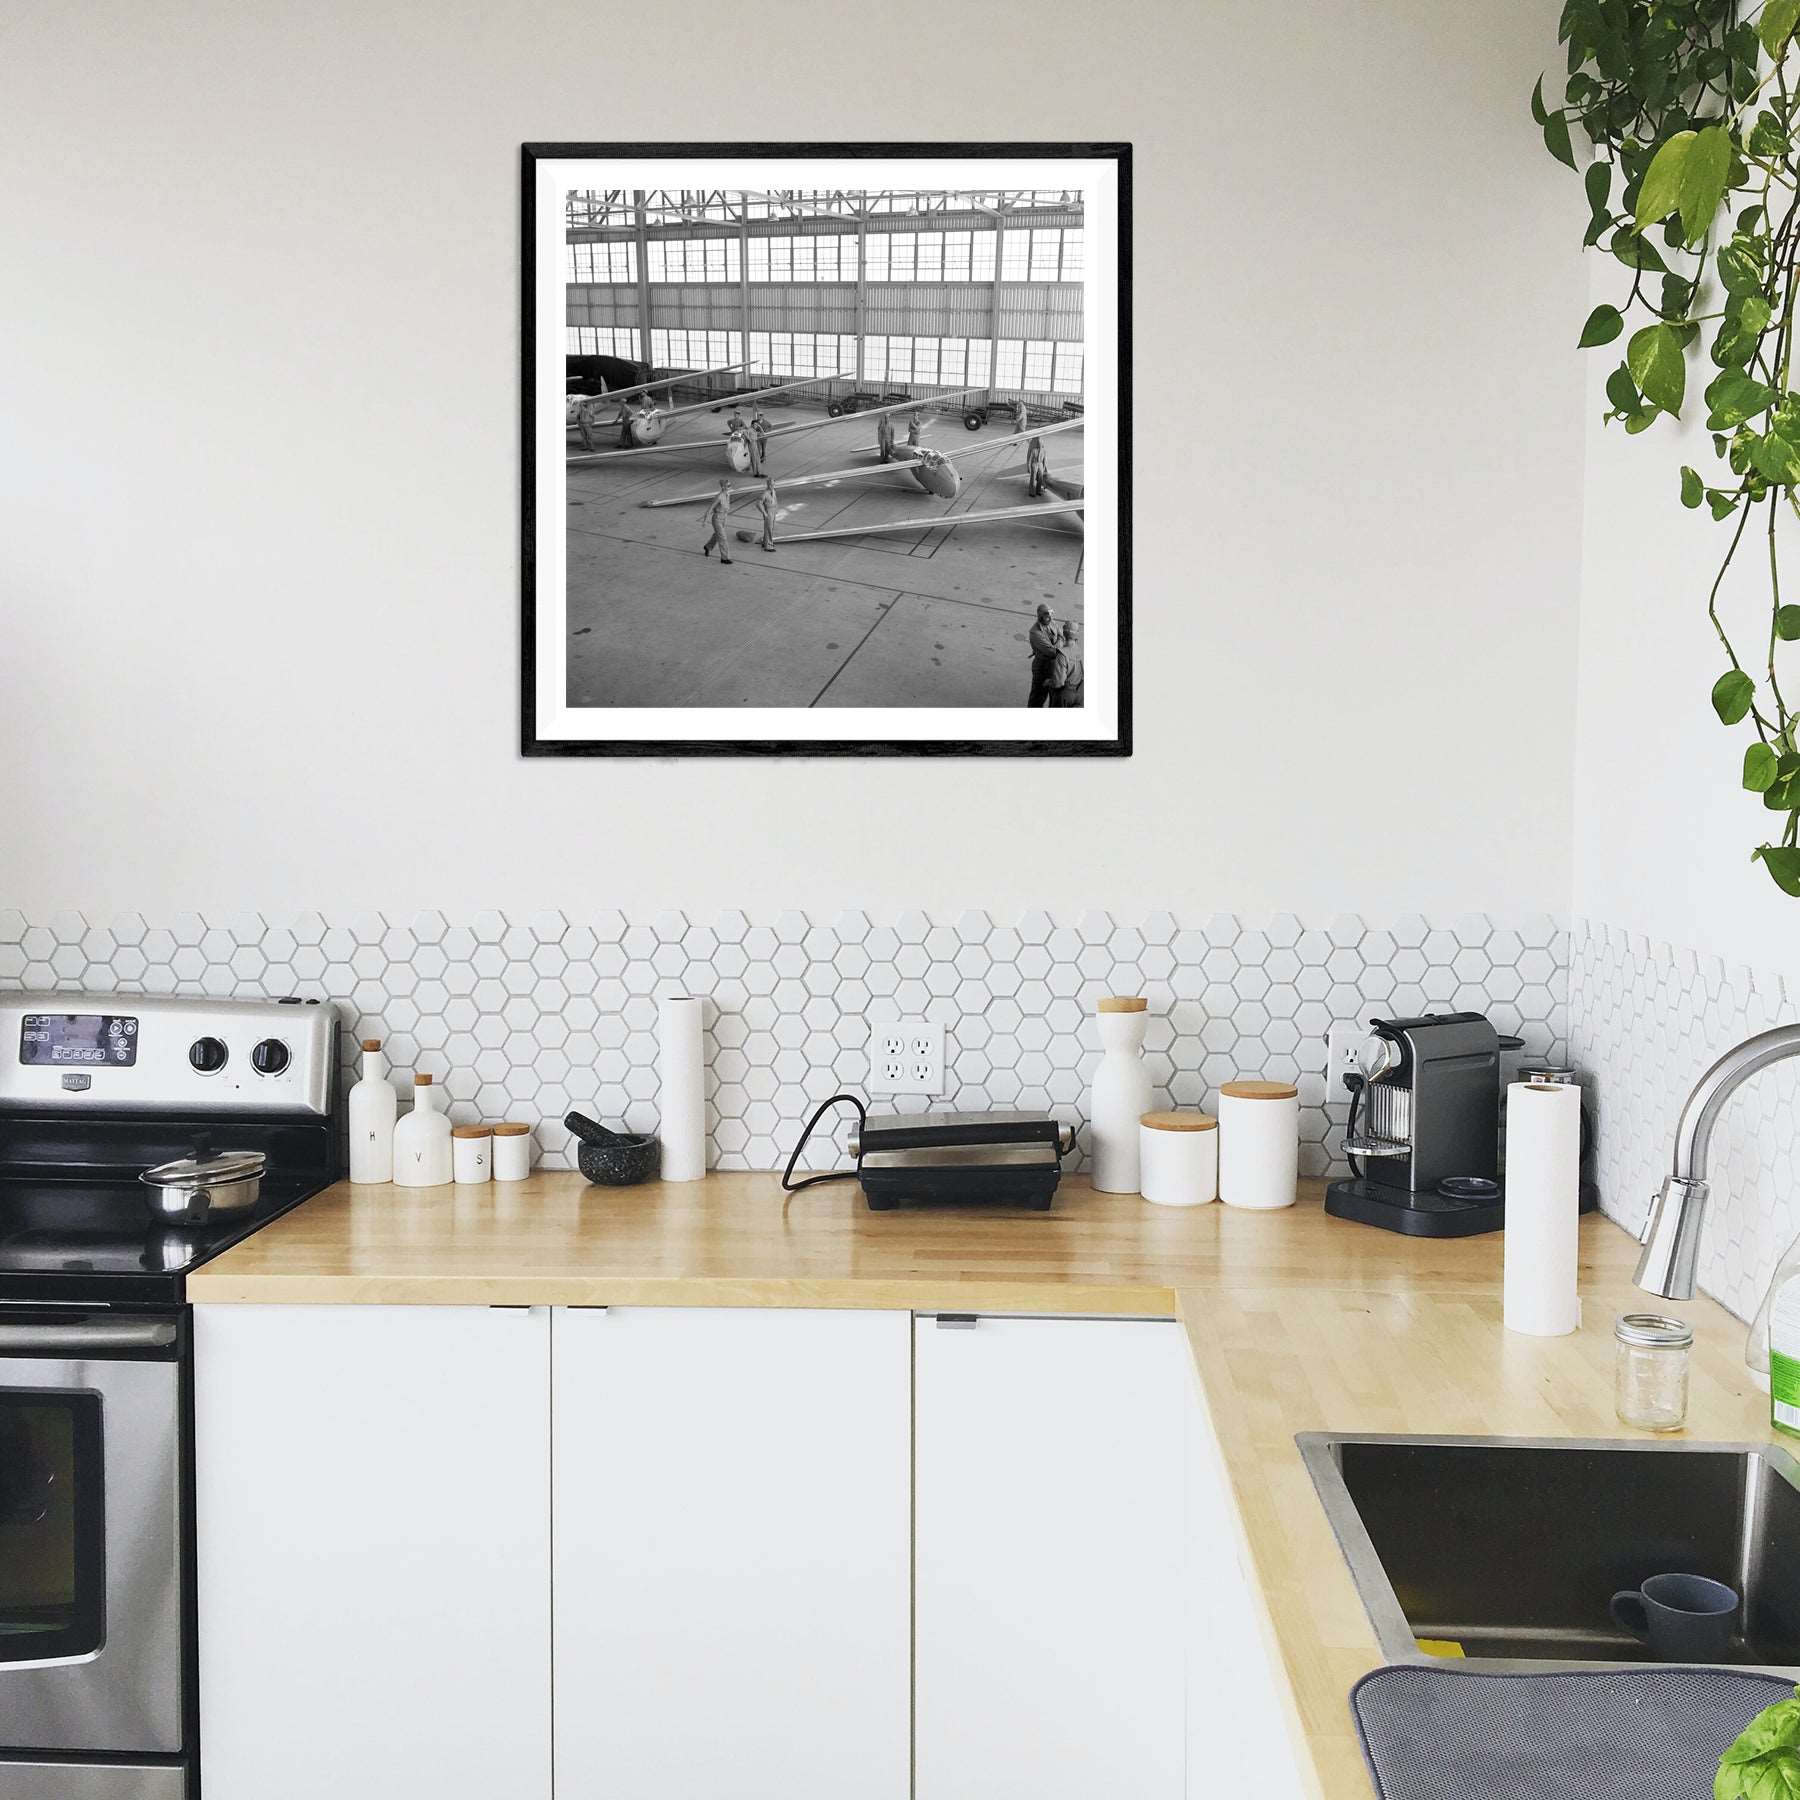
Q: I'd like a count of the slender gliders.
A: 5